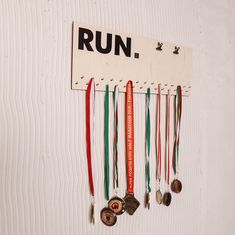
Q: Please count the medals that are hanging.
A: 8